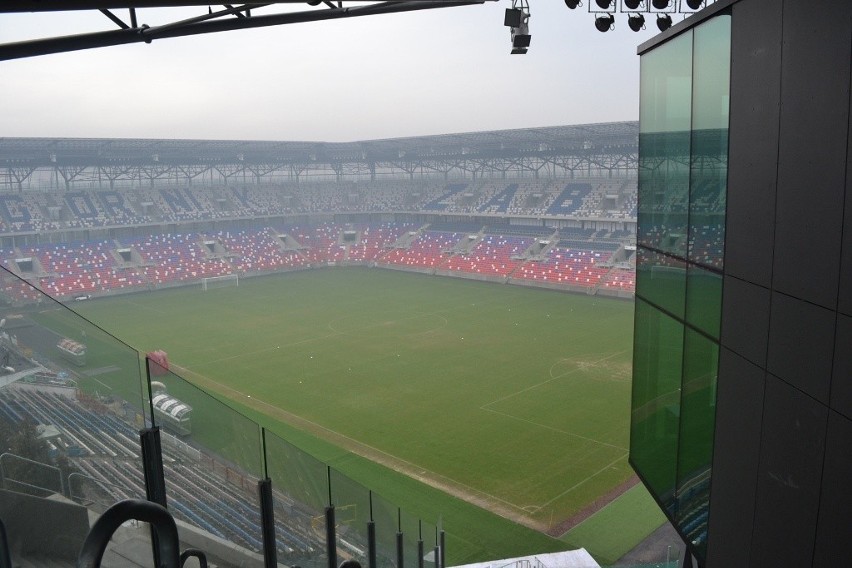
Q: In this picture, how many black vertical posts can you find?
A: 8